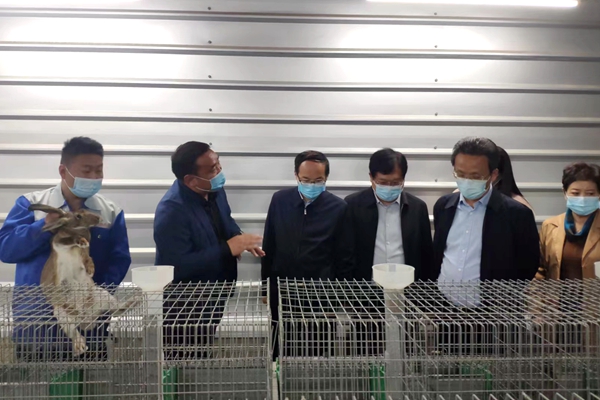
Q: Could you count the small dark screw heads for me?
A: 11